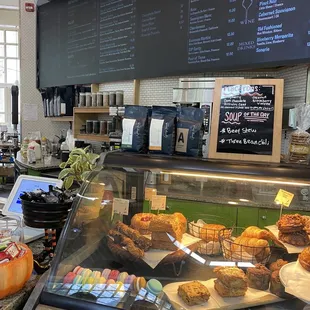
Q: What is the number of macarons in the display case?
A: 15